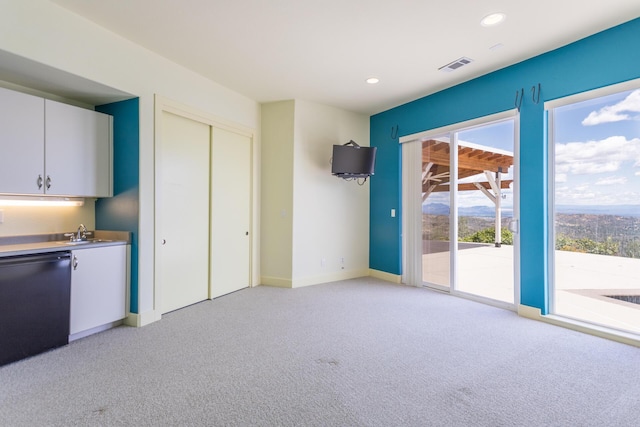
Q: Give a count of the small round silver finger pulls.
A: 2